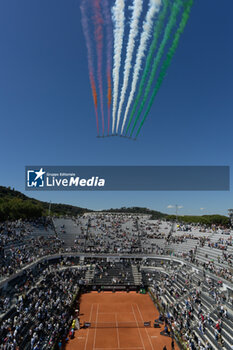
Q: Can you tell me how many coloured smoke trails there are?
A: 9